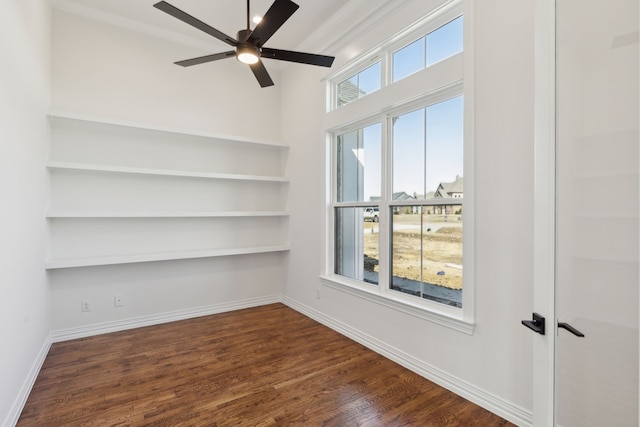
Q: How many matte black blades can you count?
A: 5